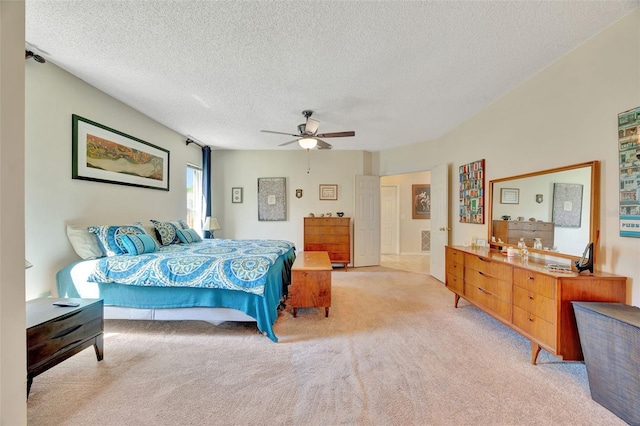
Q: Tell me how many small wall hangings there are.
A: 3